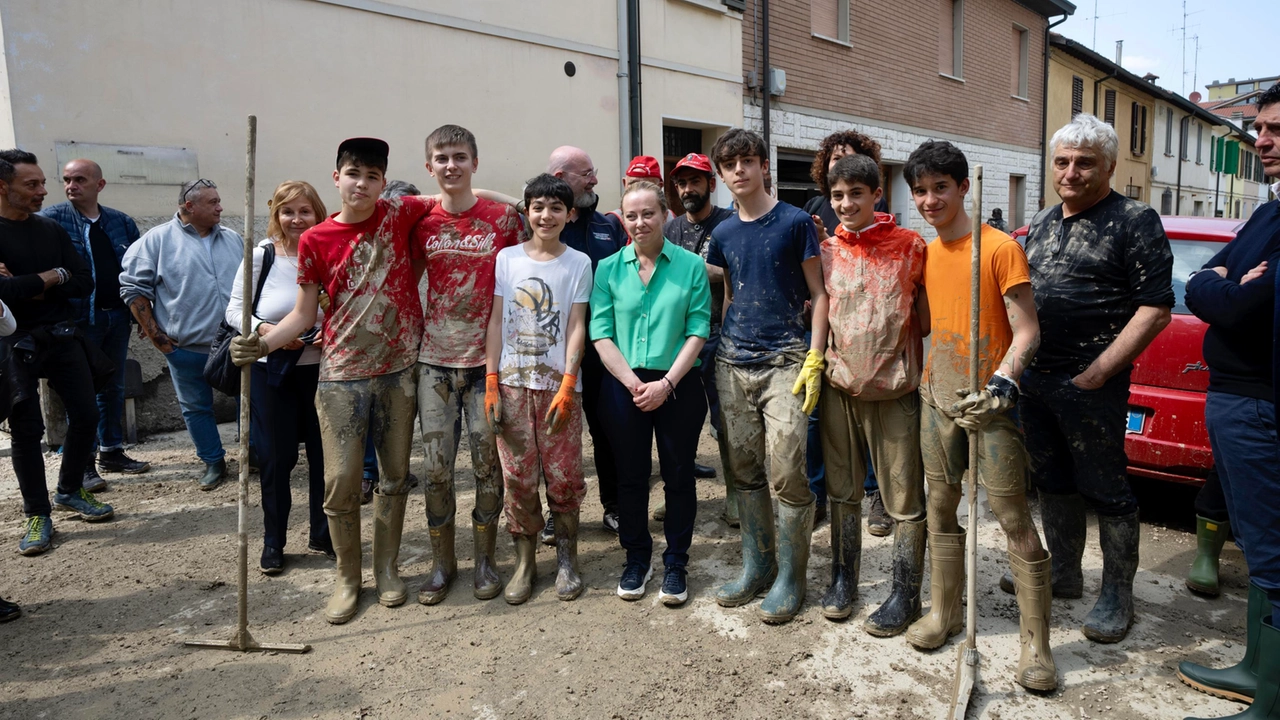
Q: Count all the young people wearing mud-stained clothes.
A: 6